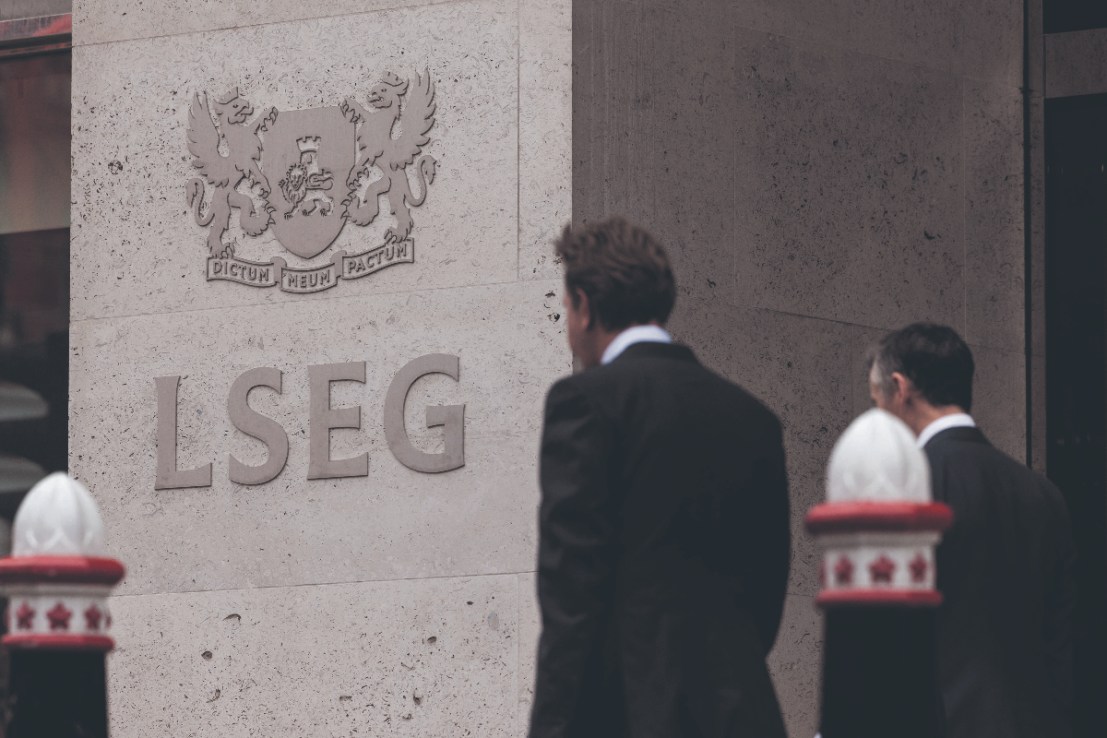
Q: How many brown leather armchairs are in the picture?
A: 0